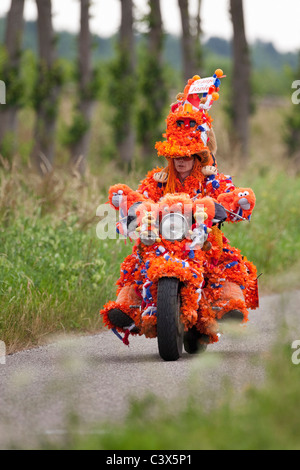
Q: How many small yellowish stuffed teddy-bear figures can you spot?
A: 2